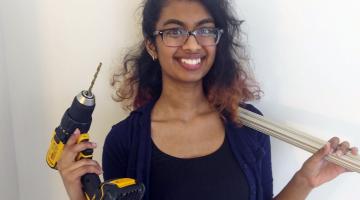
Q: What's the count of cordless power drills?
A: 1